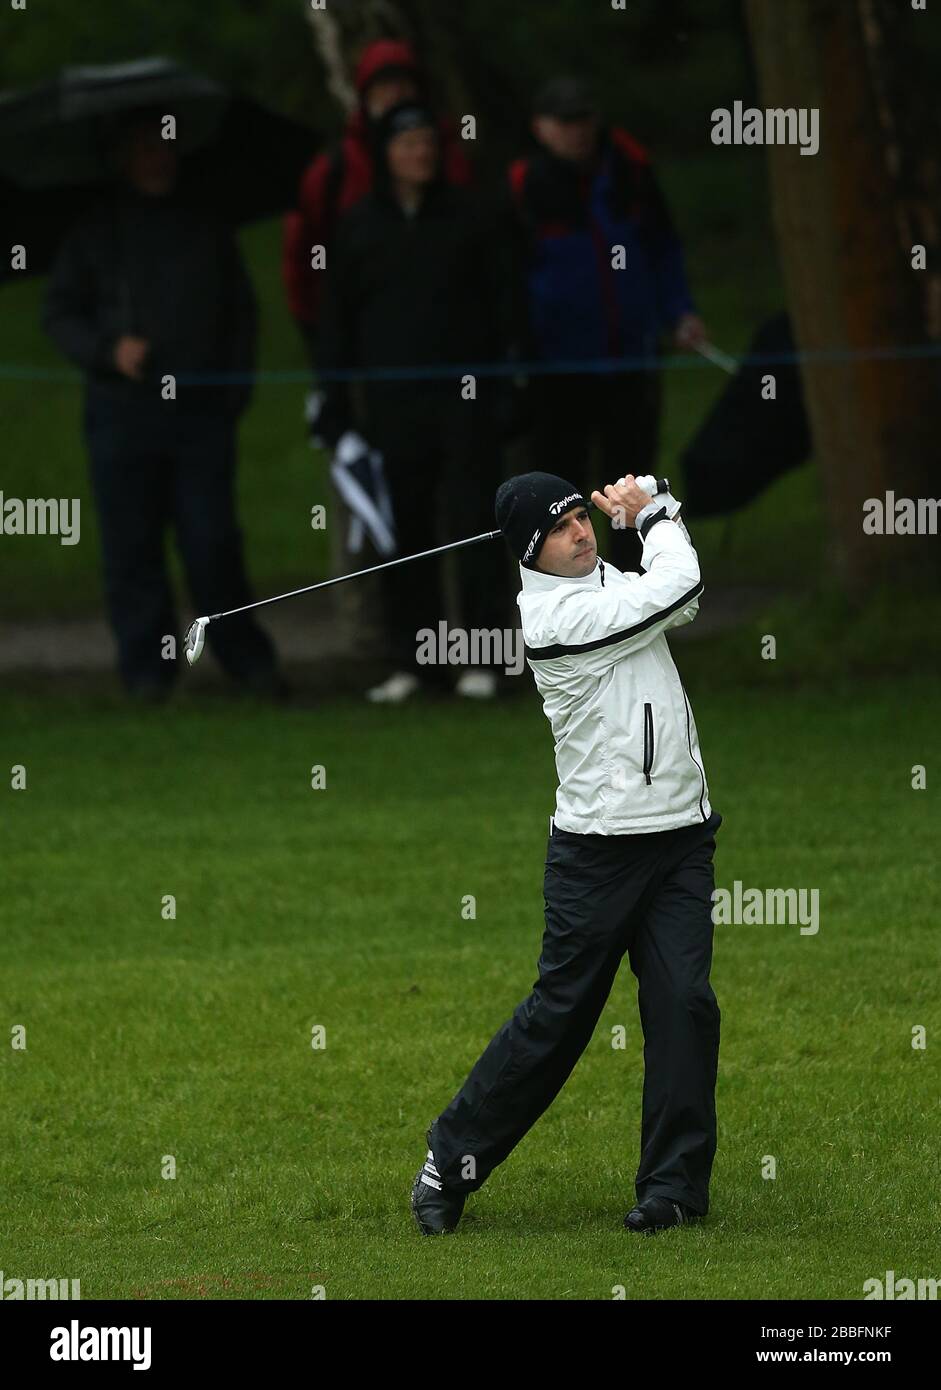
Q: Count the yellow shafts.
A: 0